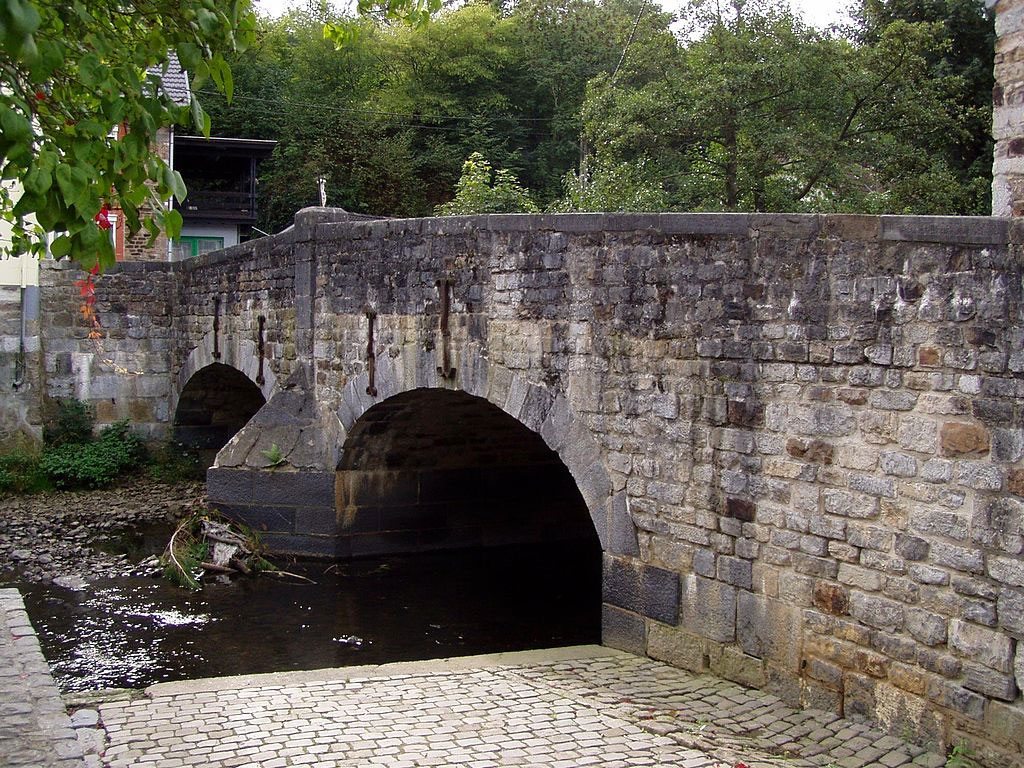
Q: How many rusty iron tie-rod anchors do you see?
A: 4